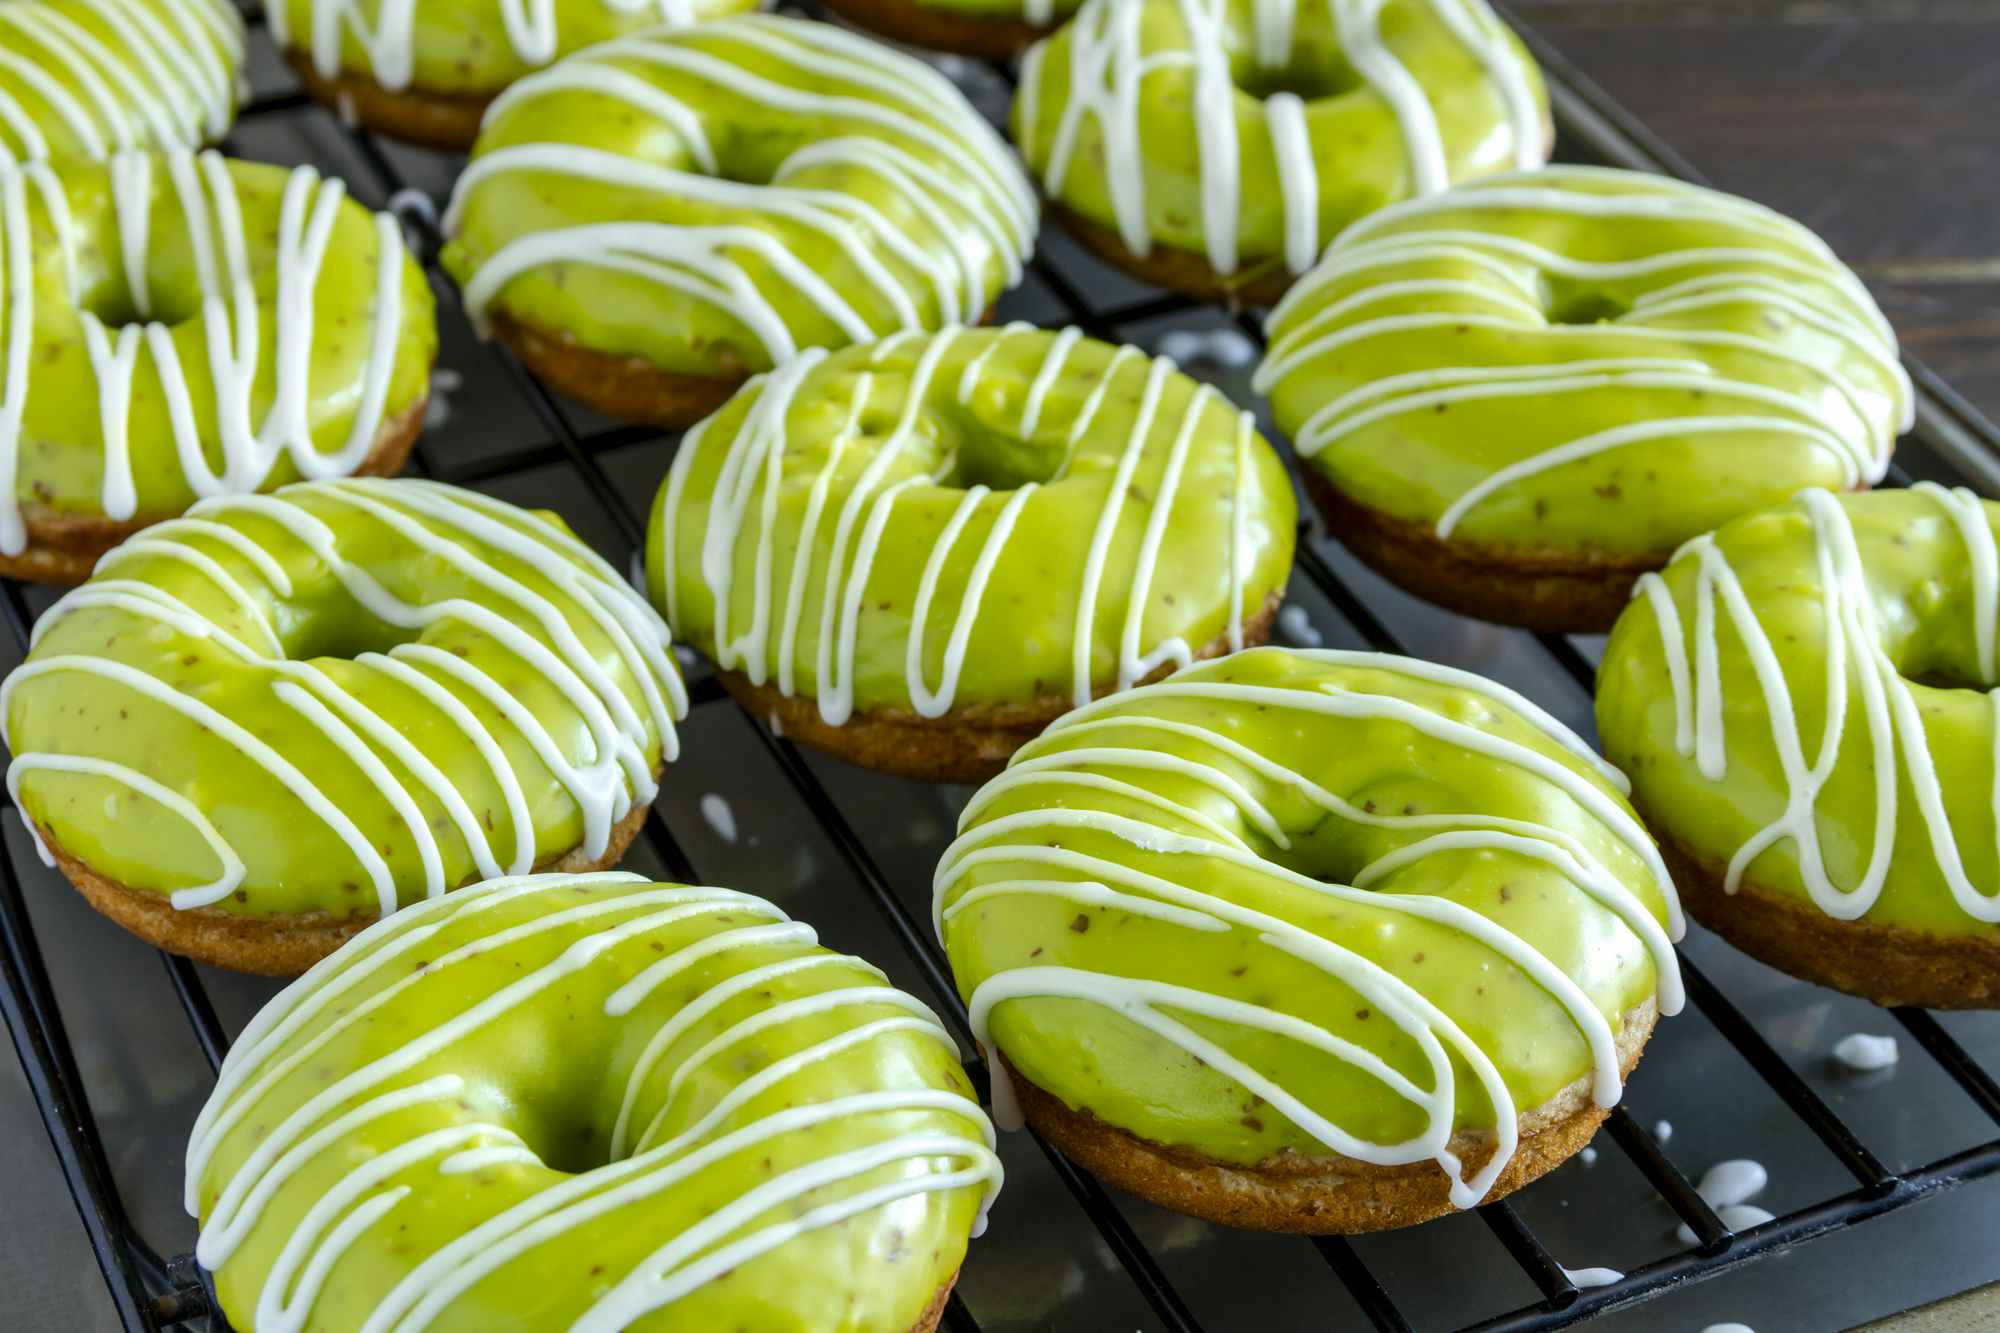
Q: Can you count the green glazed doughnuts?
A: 12